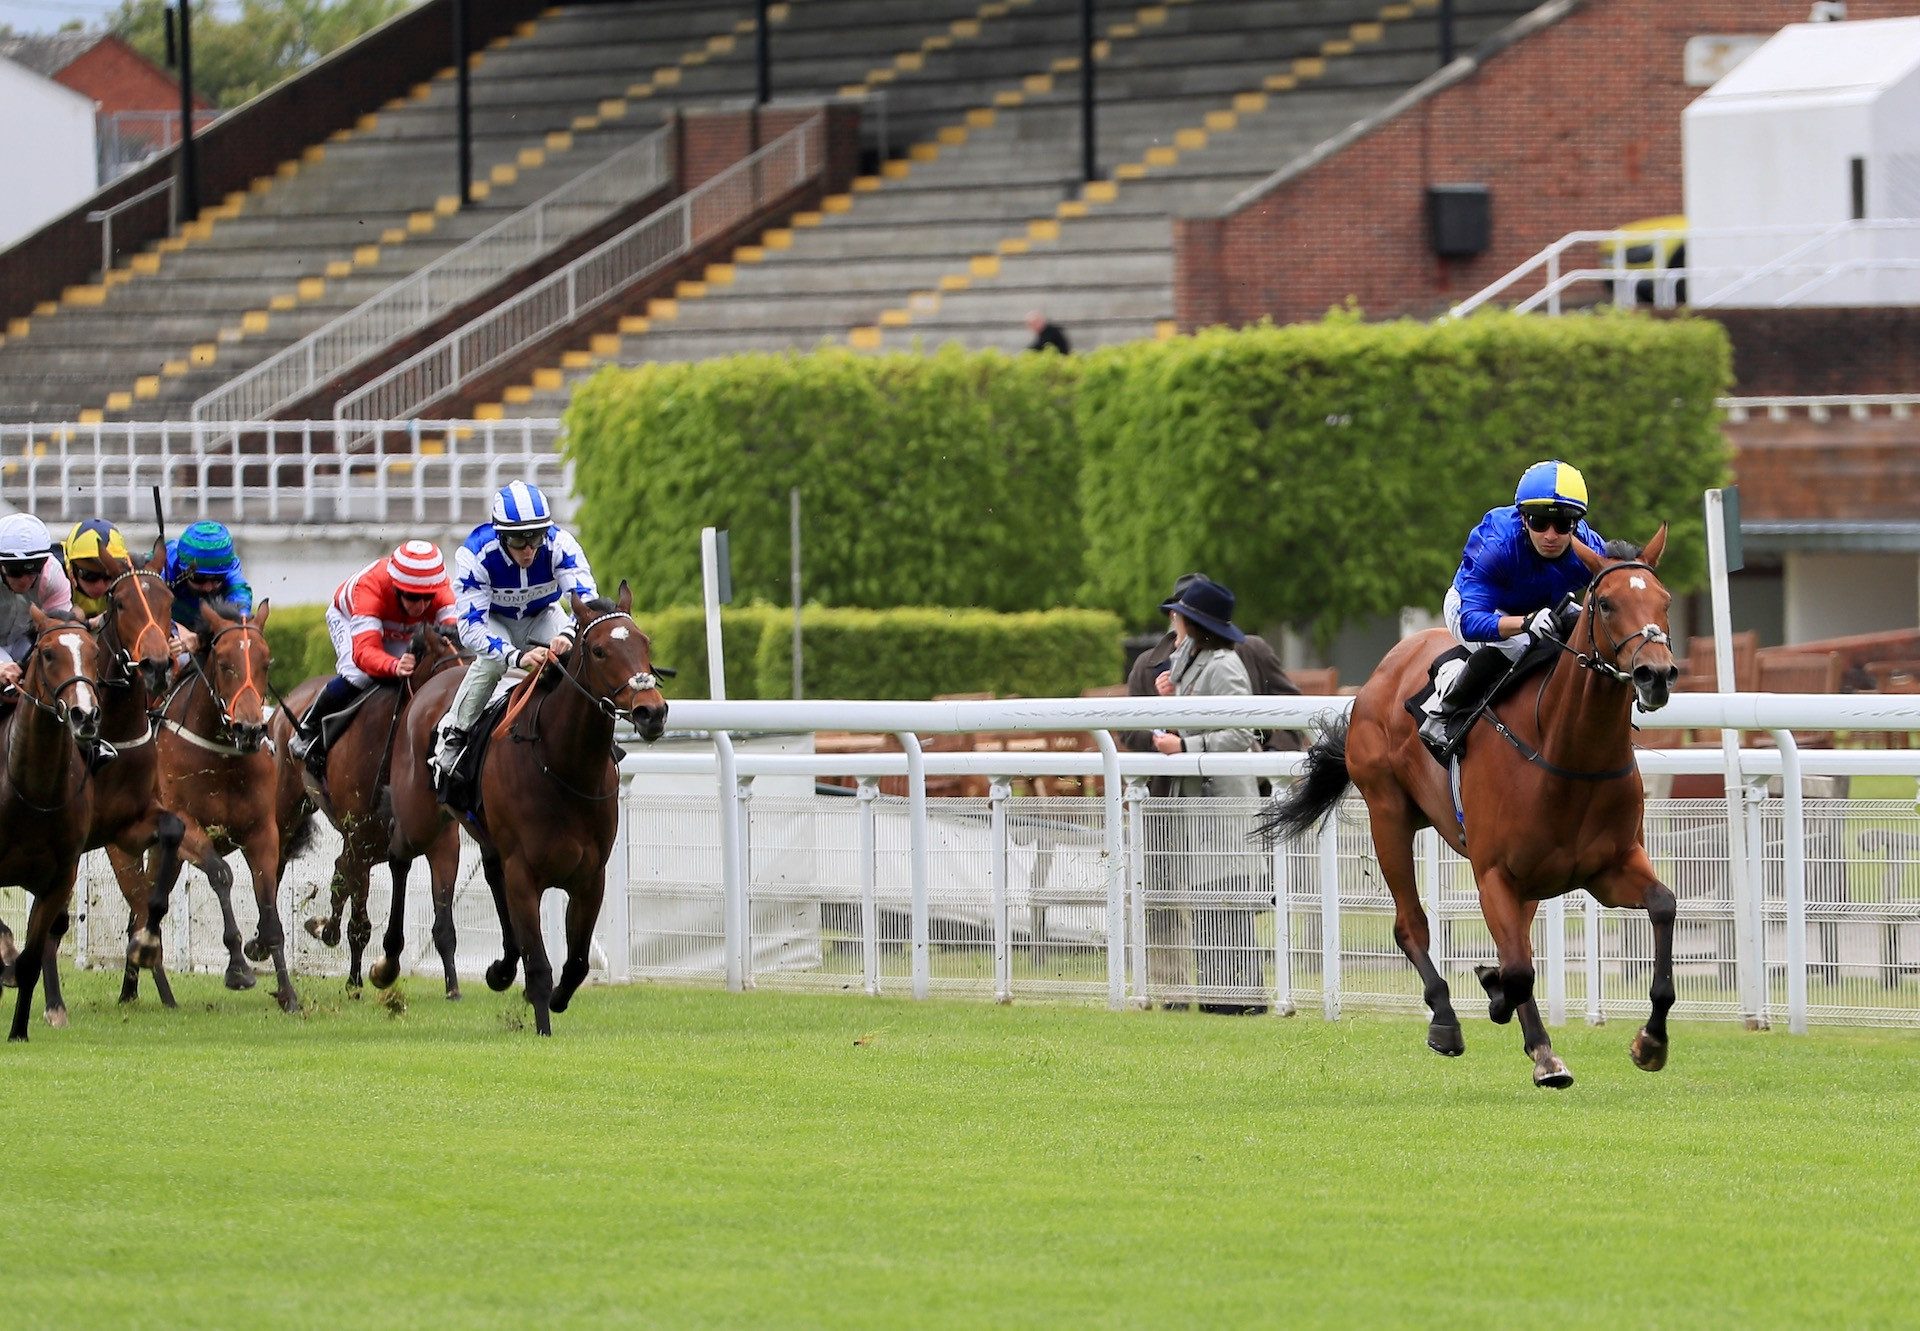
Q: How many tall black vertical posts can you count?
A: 5